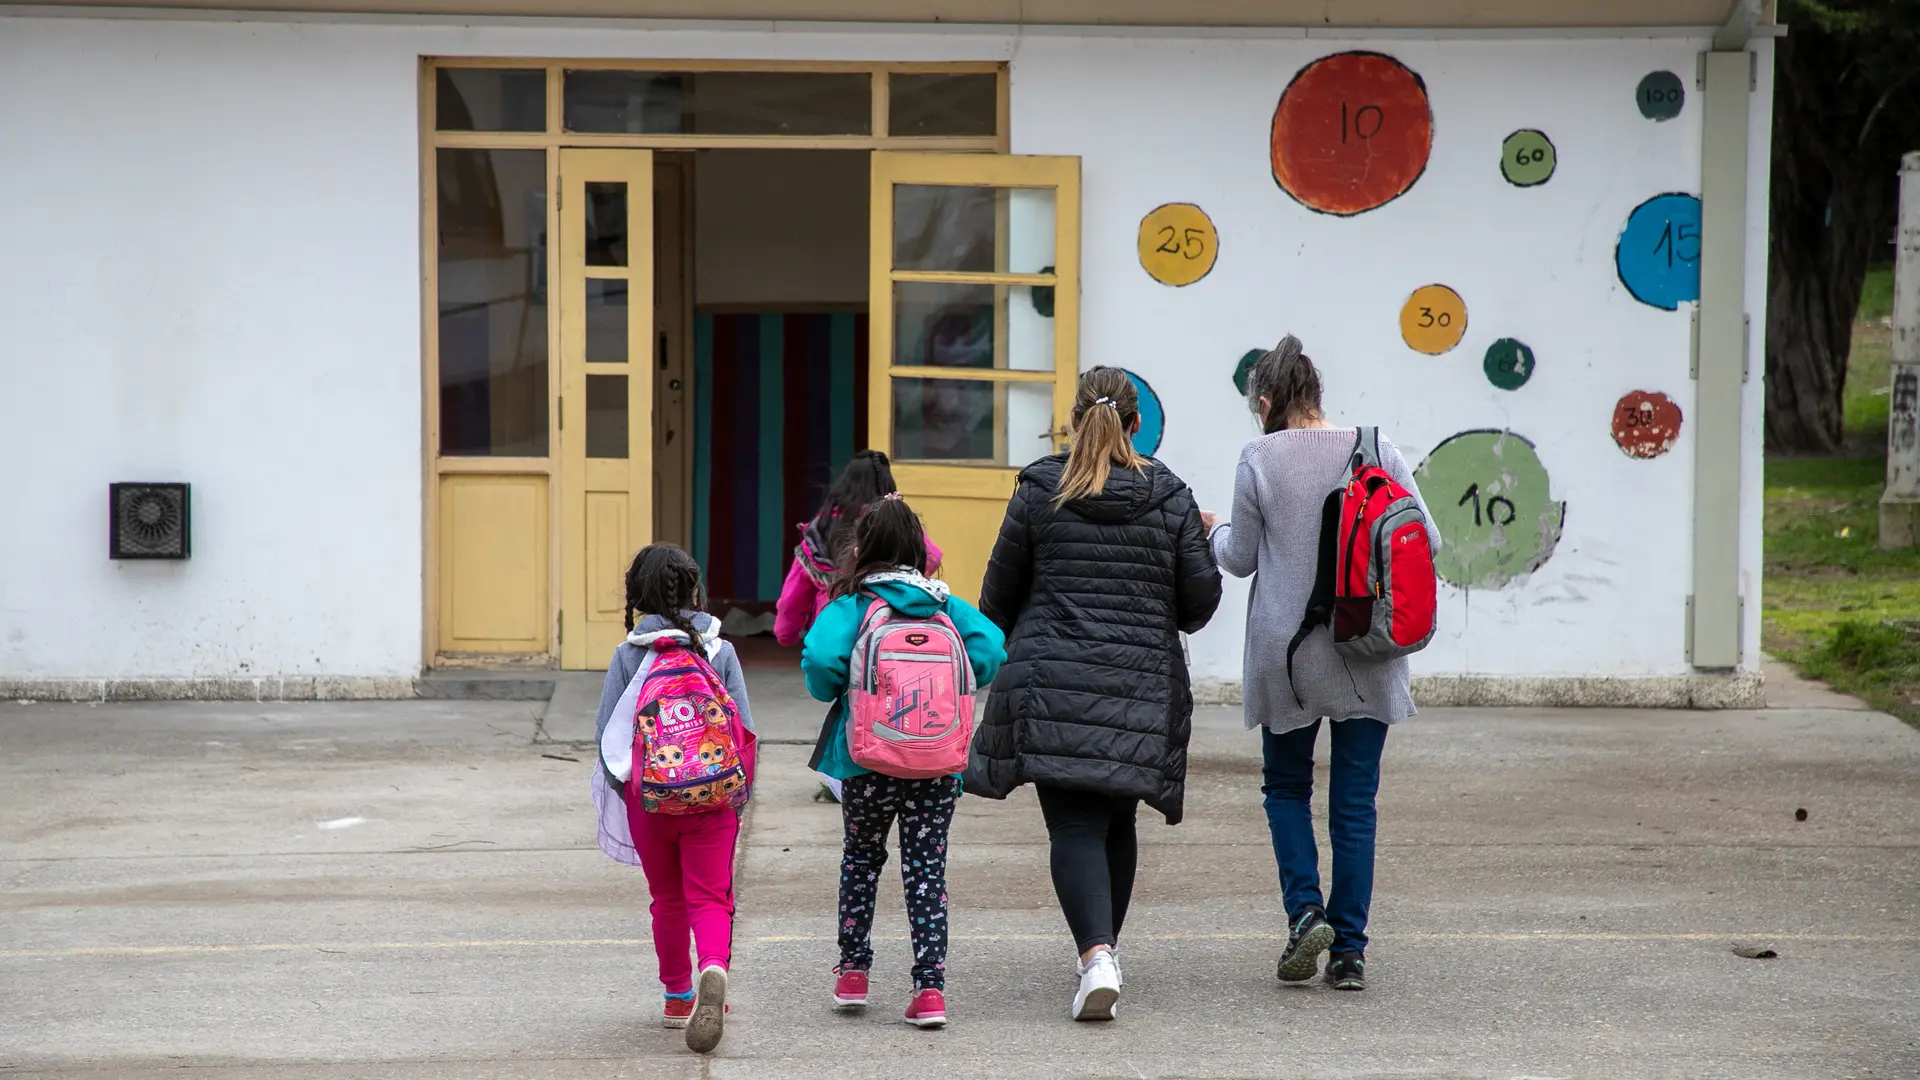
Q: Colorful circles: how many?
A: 12